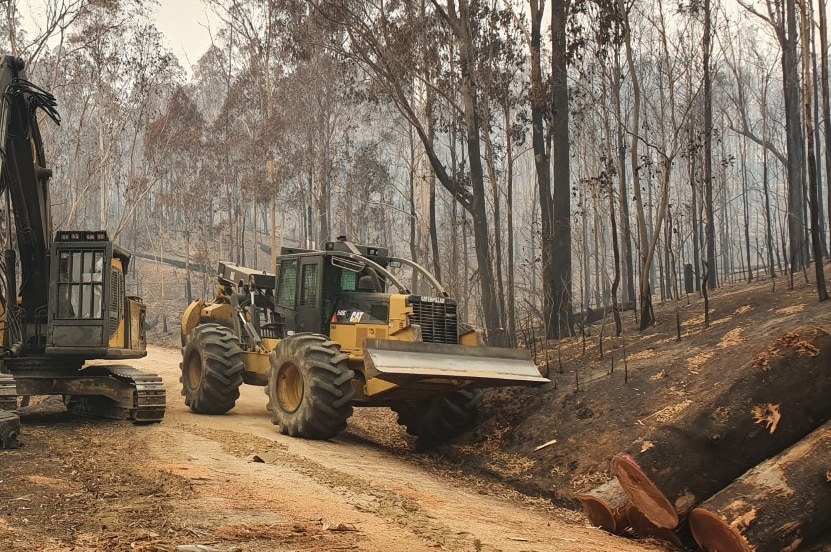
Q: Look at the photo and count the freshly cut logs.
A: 4